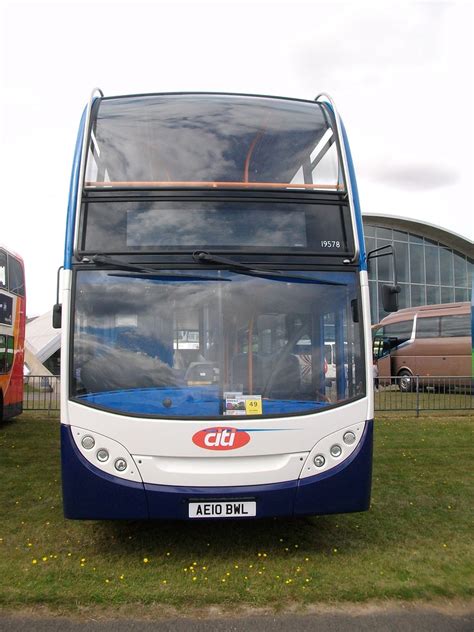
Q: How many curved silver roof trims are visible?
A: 2